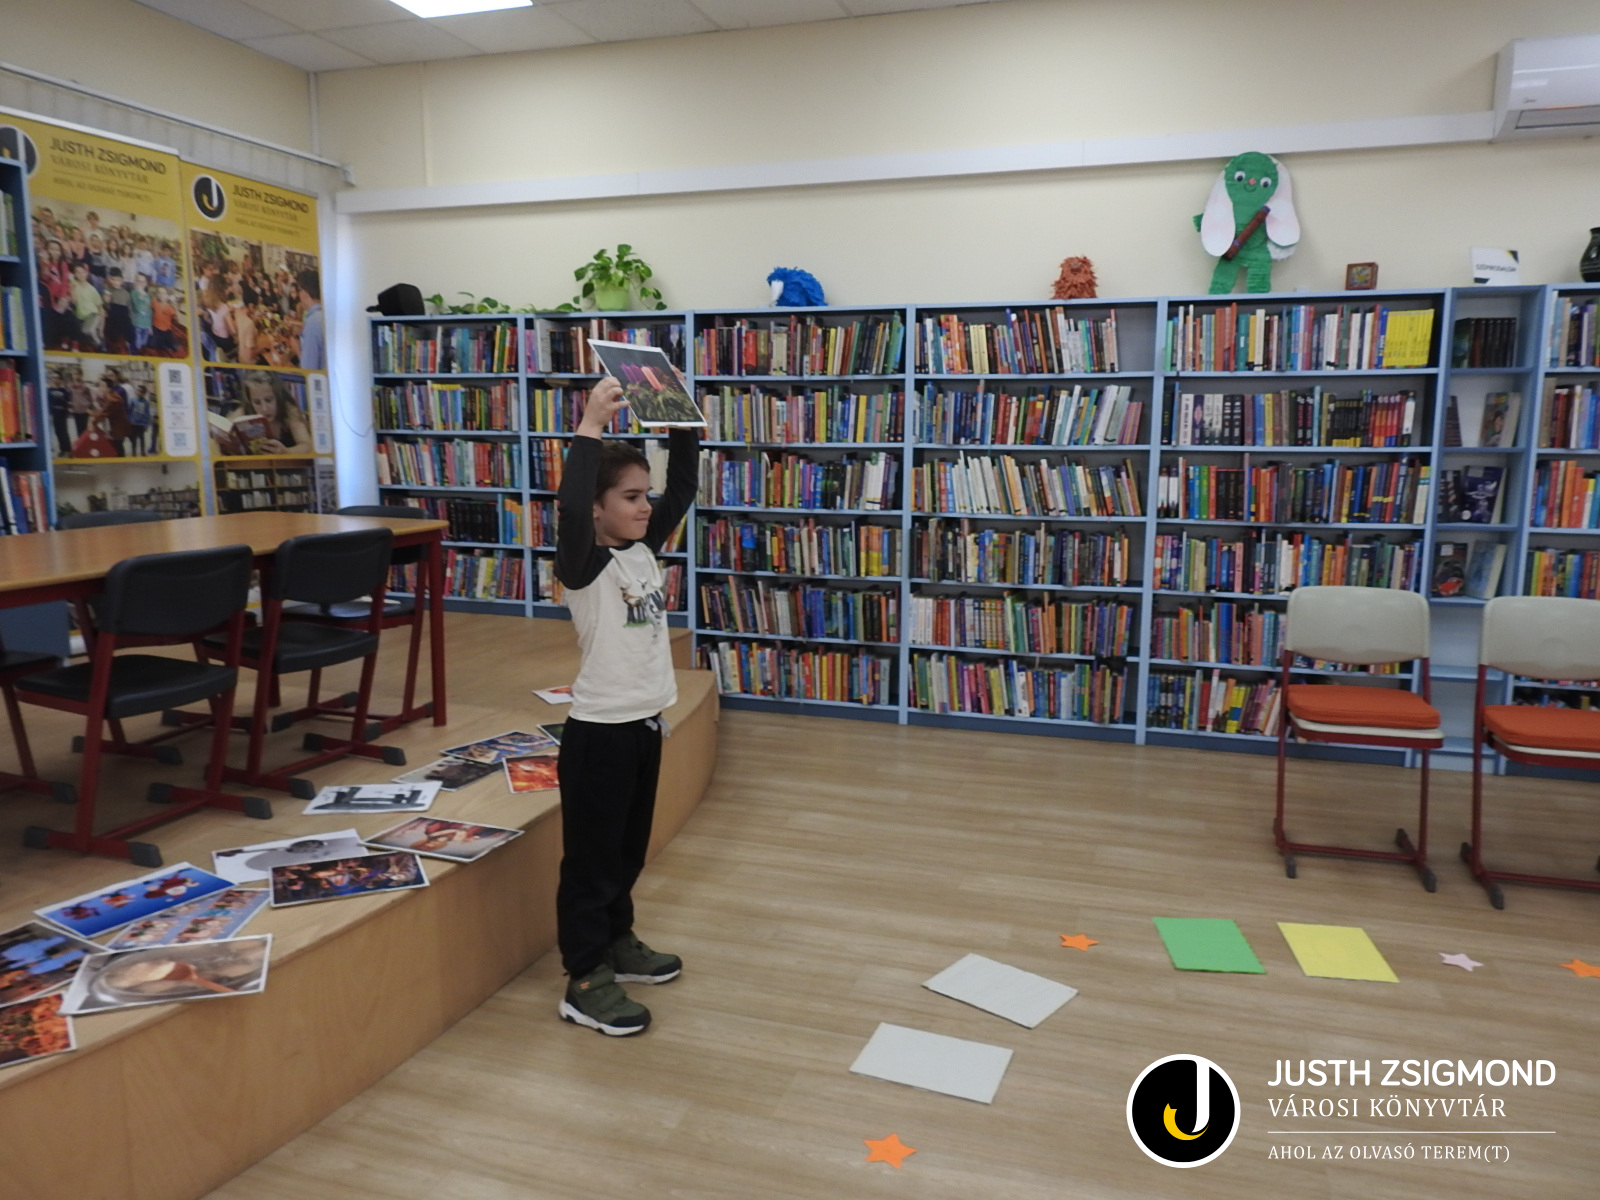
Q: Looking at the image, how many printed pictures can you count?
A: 15